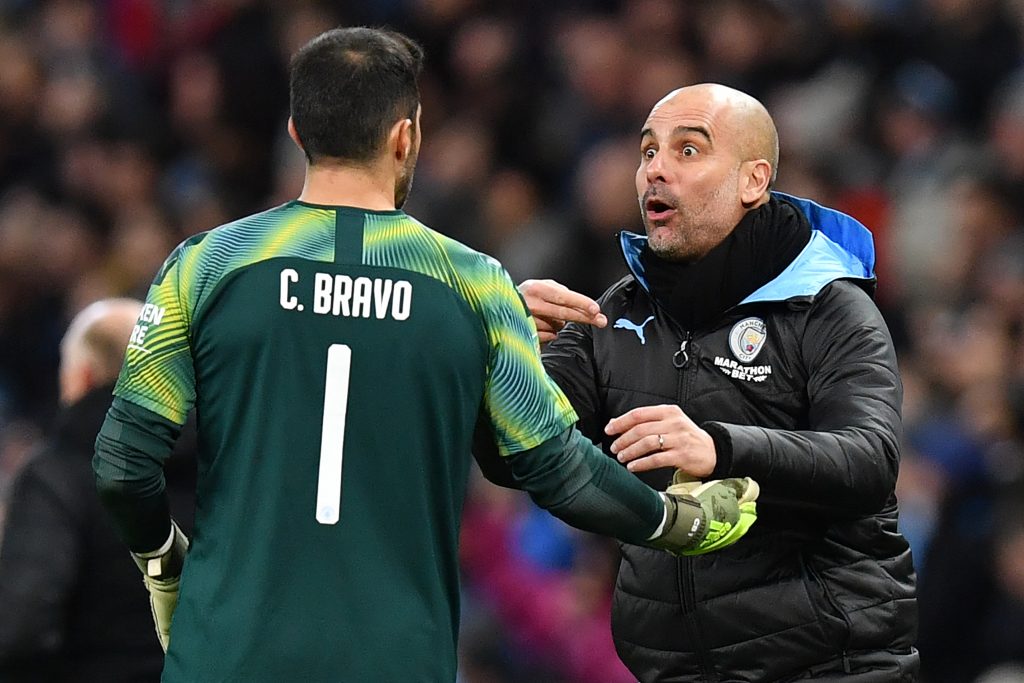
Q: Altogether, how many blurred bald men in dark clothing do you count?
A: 1